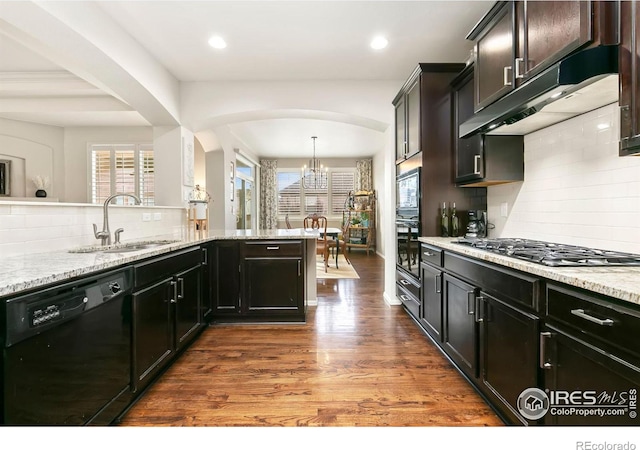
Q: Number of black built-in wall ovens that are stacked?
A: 2